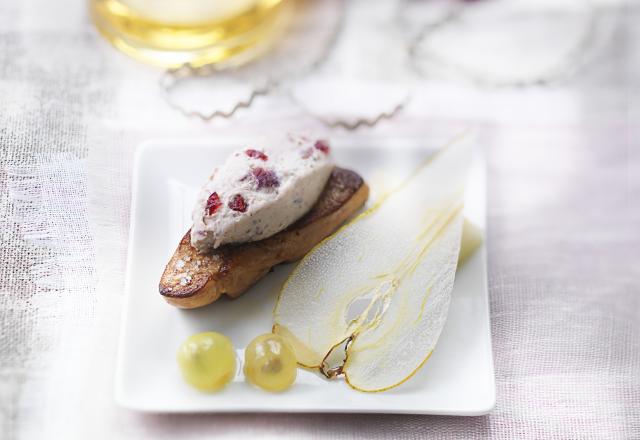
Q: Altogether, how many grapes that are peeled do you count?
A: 2